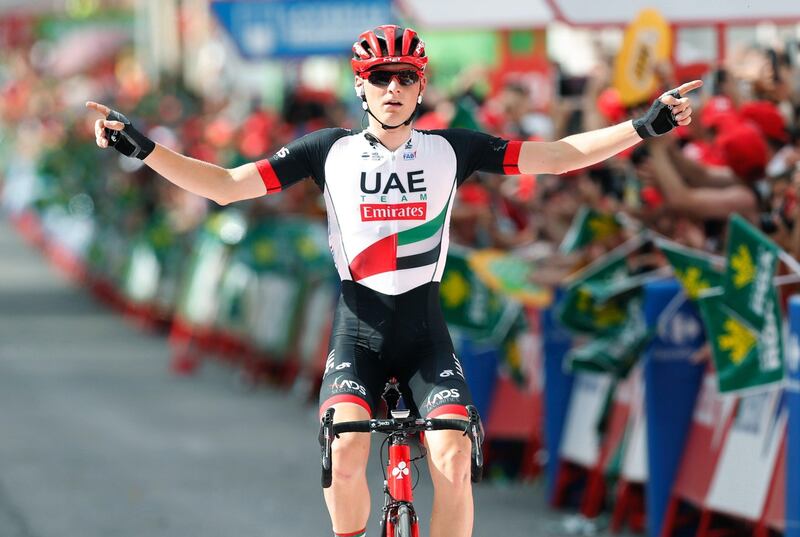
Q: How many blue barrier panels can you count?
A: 4